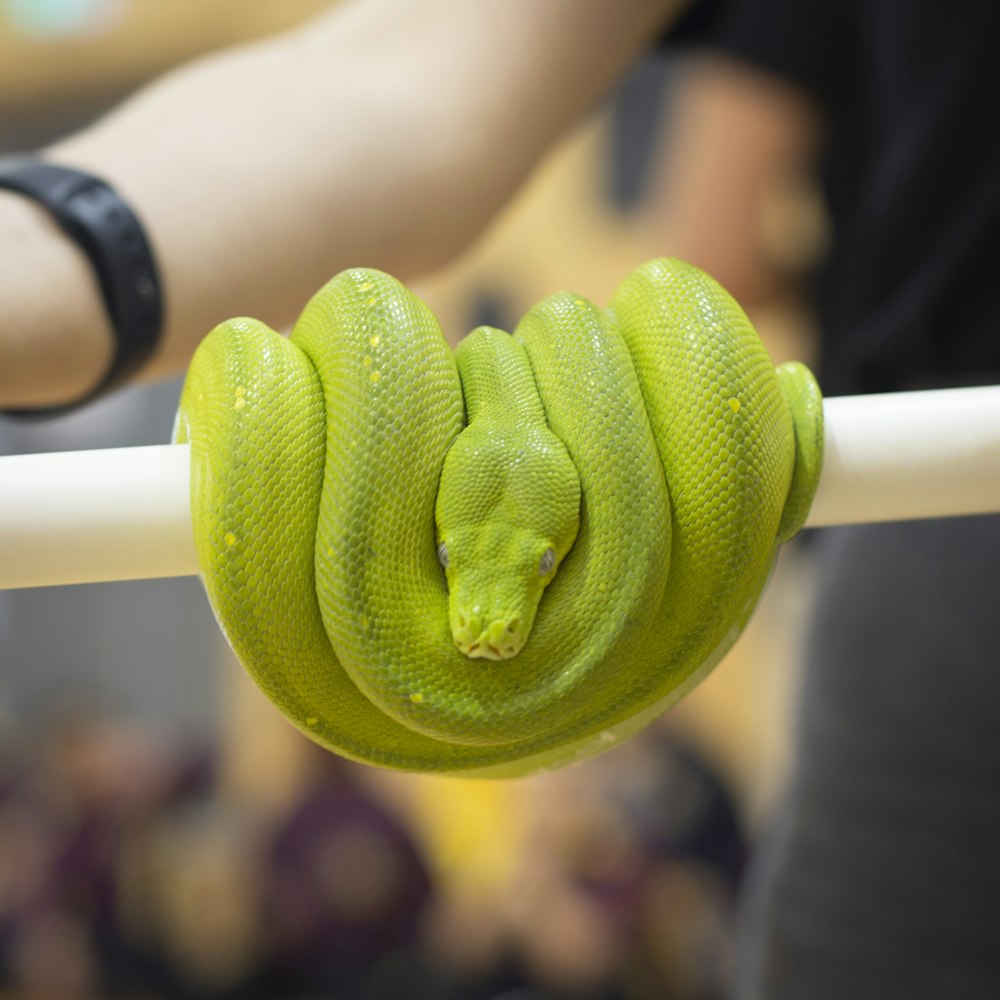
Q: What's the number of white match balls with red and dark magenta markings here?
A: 0